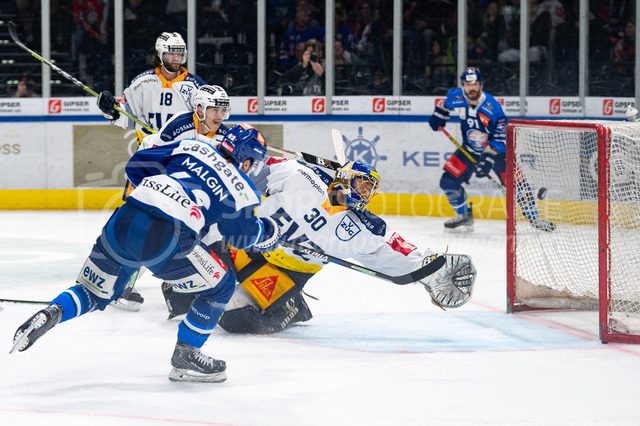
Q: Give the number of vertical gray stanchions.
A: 10